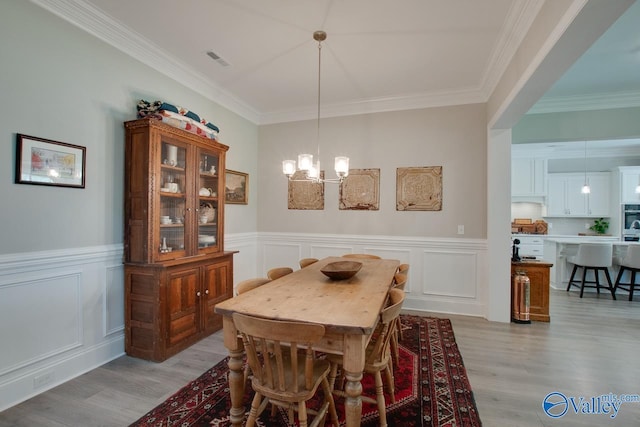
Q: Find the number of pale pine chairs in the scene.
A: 8